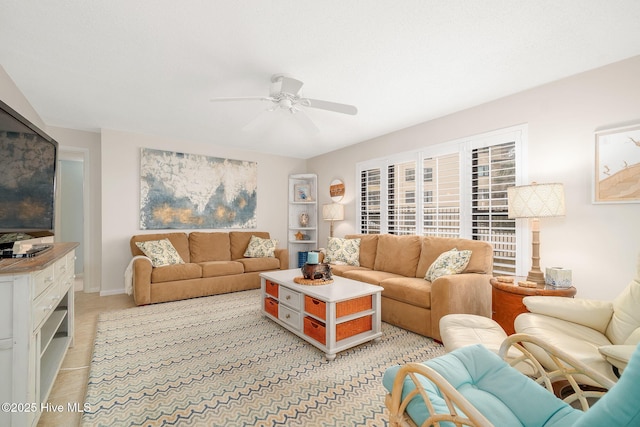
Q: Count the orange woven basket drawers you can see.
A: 4